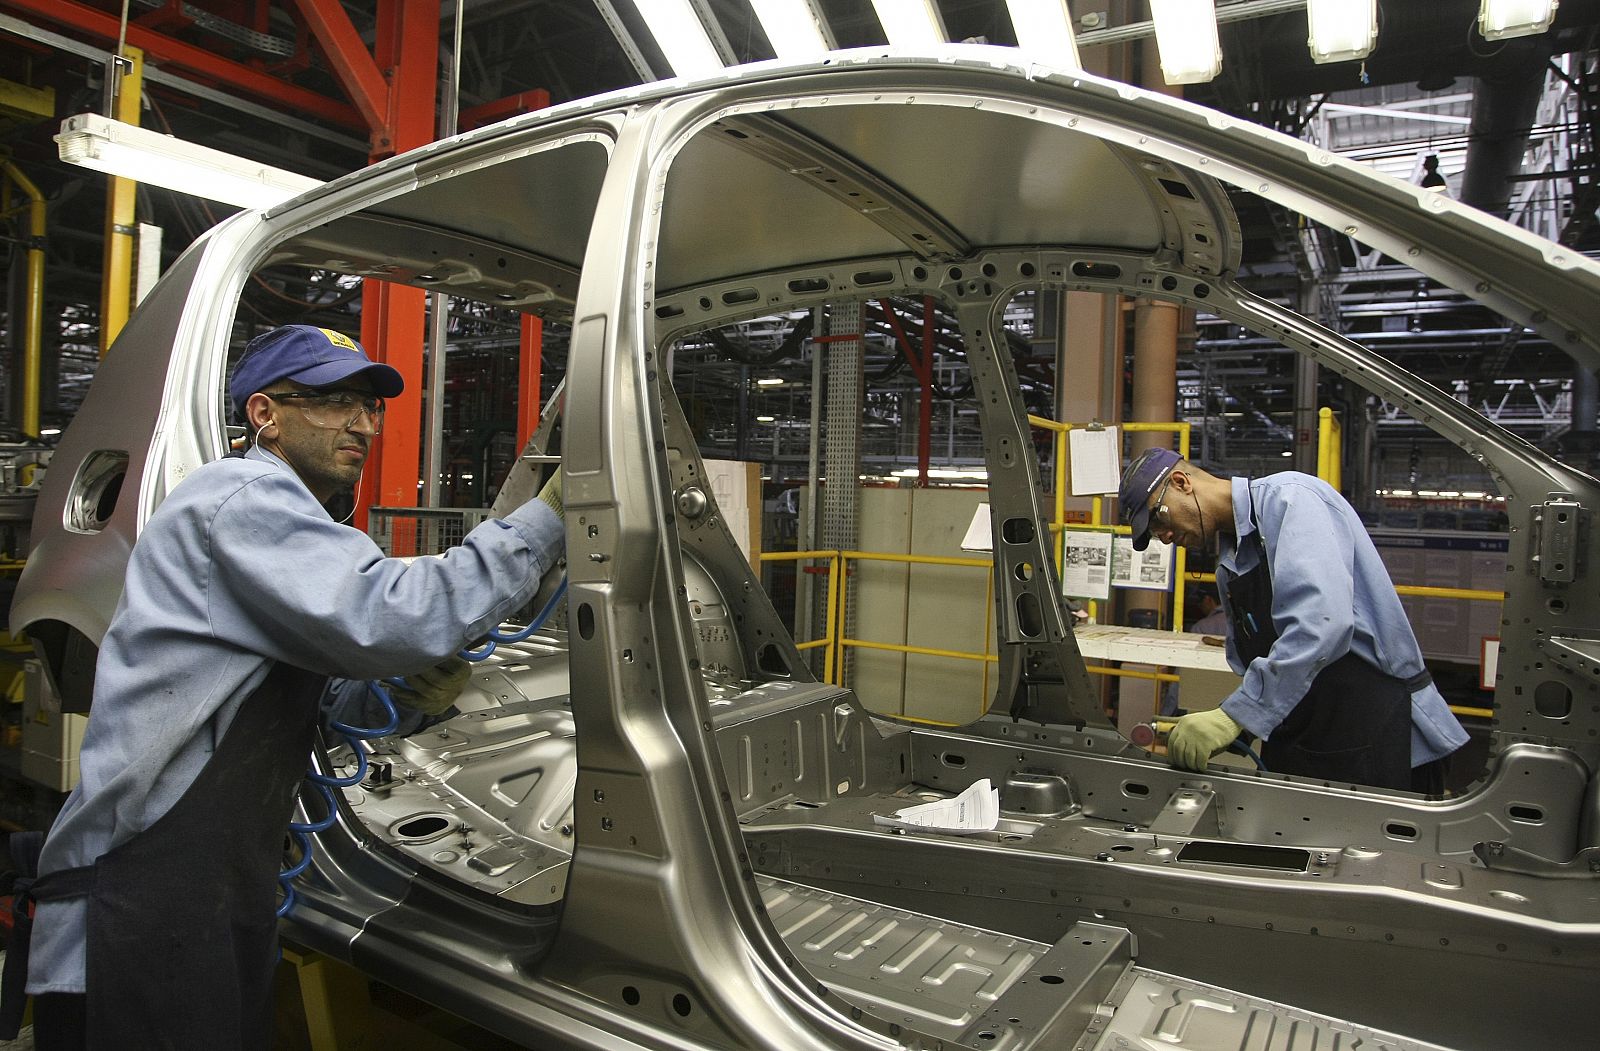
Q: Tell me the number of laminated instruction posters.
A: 2